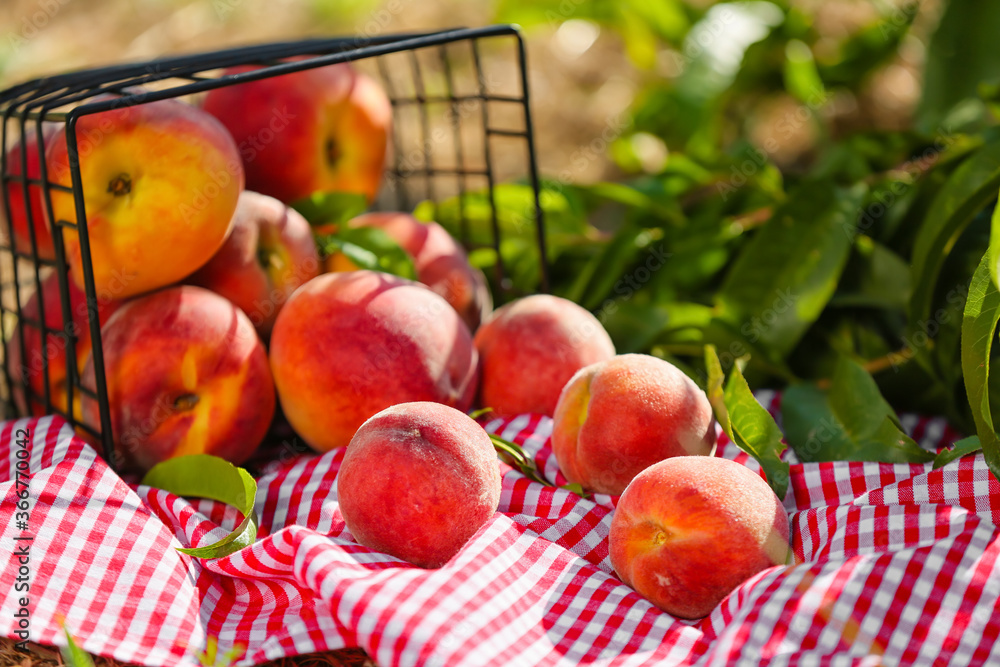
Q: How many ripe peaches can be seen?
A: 12